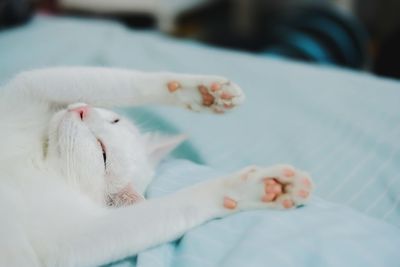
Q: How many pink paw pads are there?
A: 12